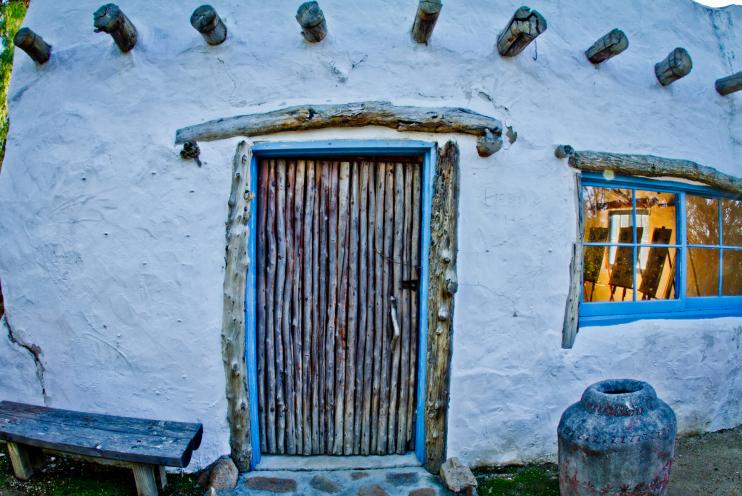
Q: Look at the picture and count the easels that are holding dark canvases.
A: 3